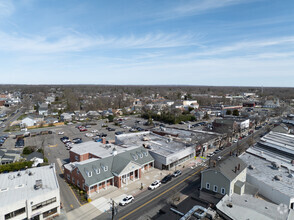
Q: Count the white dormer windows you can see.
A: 6